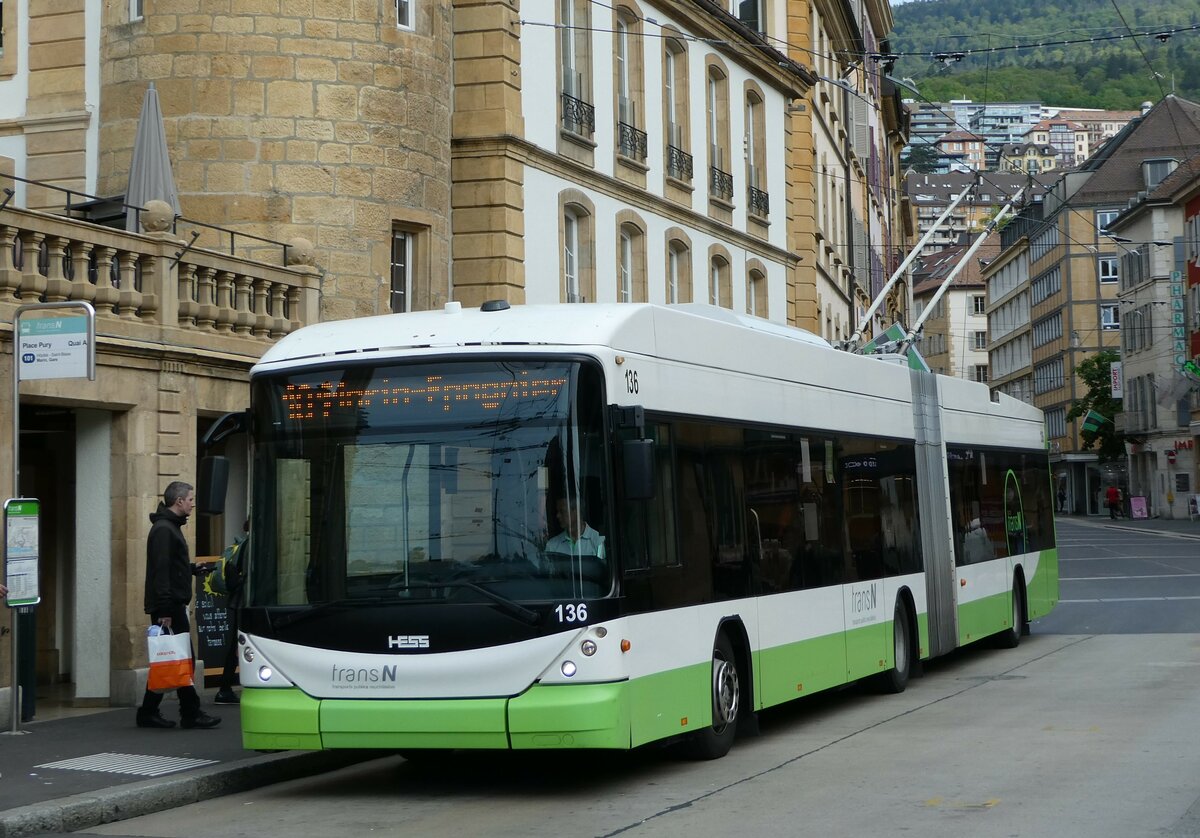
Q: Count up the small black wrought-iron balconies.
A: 5